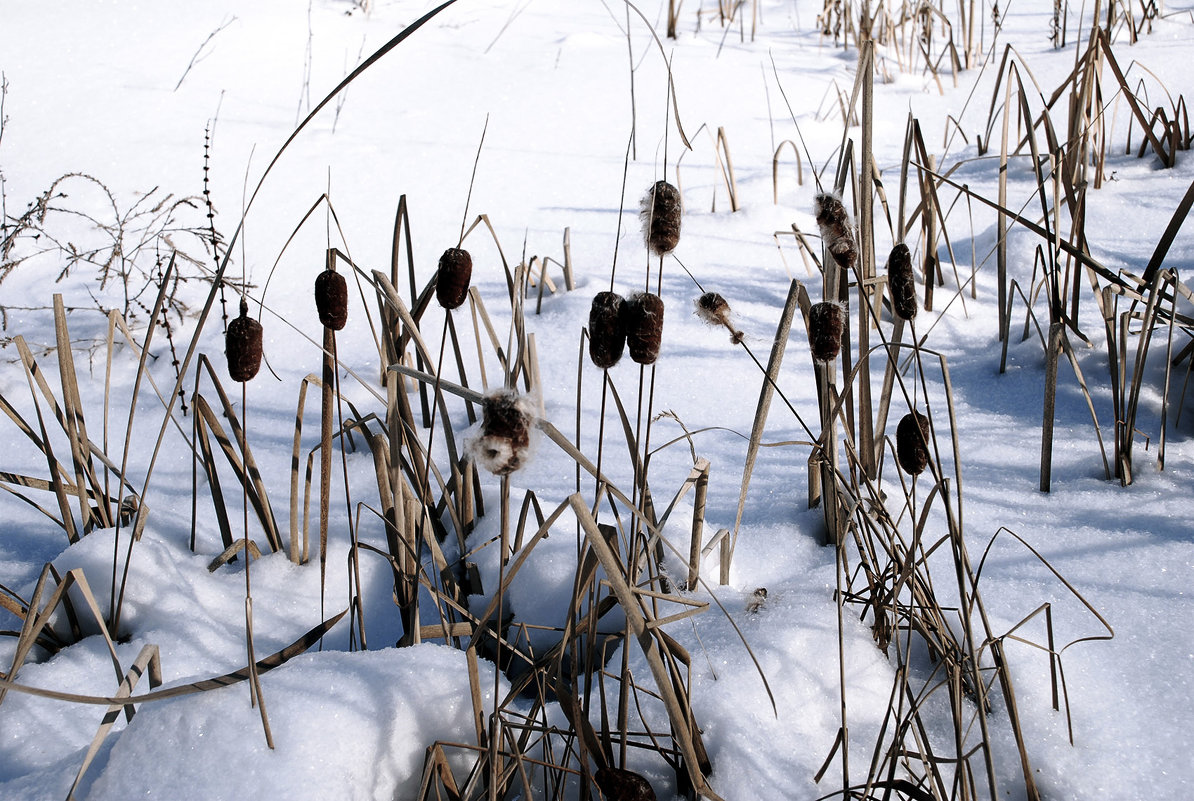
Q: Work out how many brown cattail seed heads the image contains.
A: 13